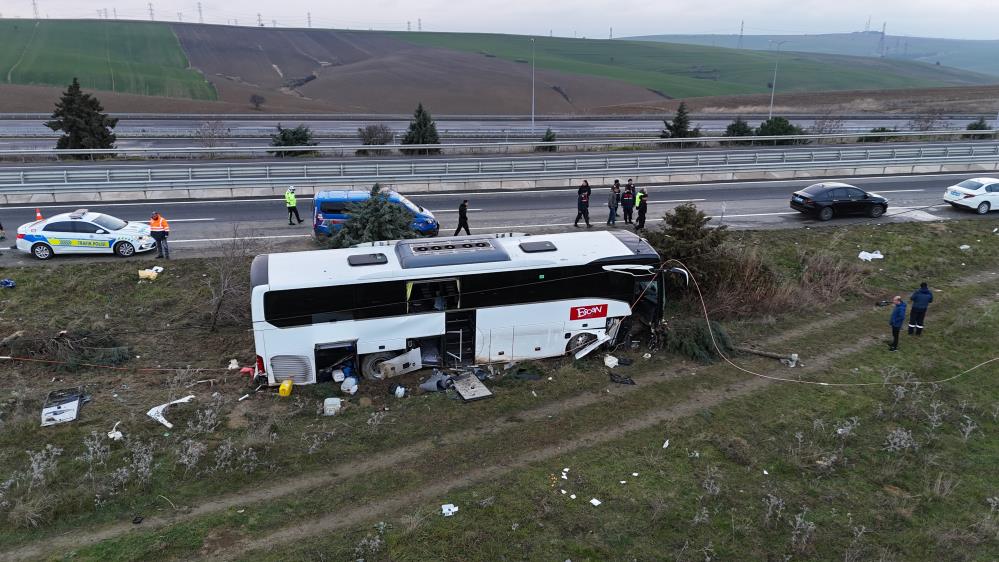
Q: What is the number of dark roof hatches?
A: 2